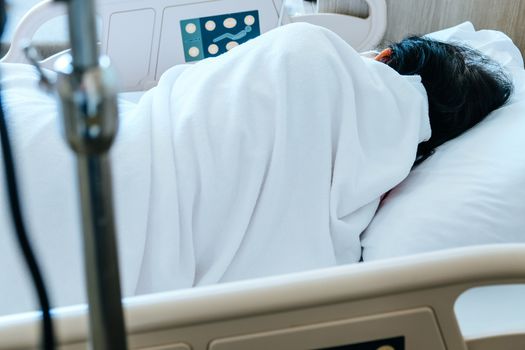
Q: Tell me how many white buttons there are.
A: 7